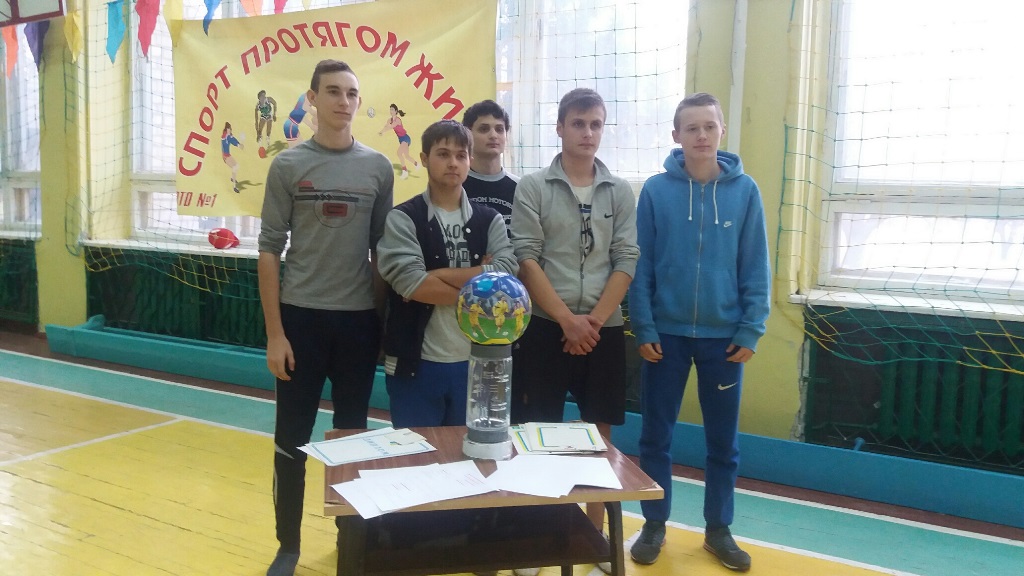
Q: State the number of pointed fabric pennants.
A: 10